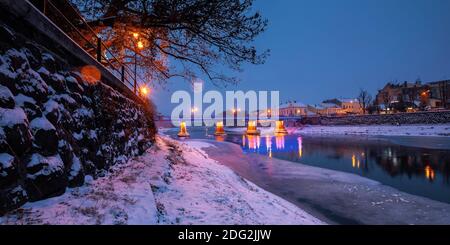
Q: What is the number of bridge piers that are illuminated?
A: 4